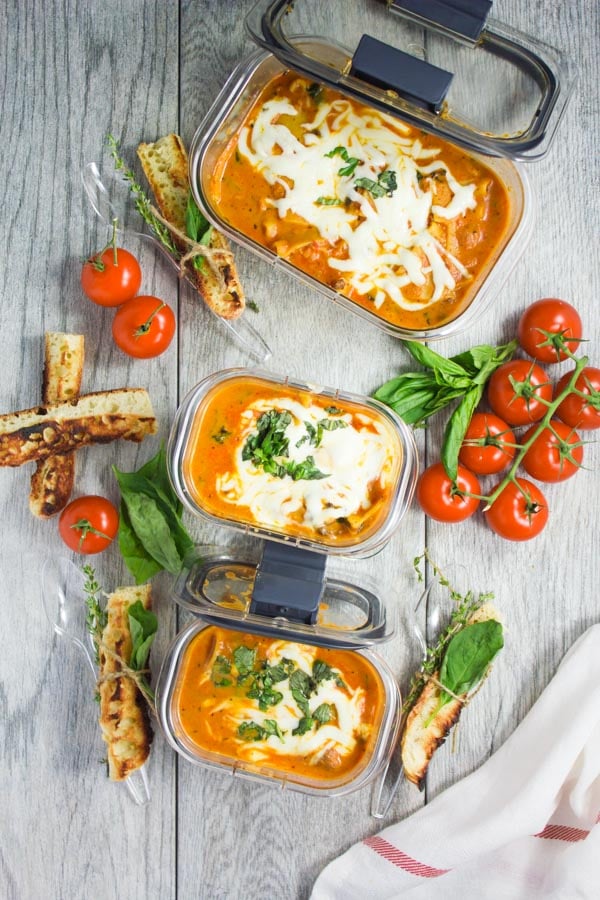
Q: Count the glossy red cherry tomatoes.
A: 10